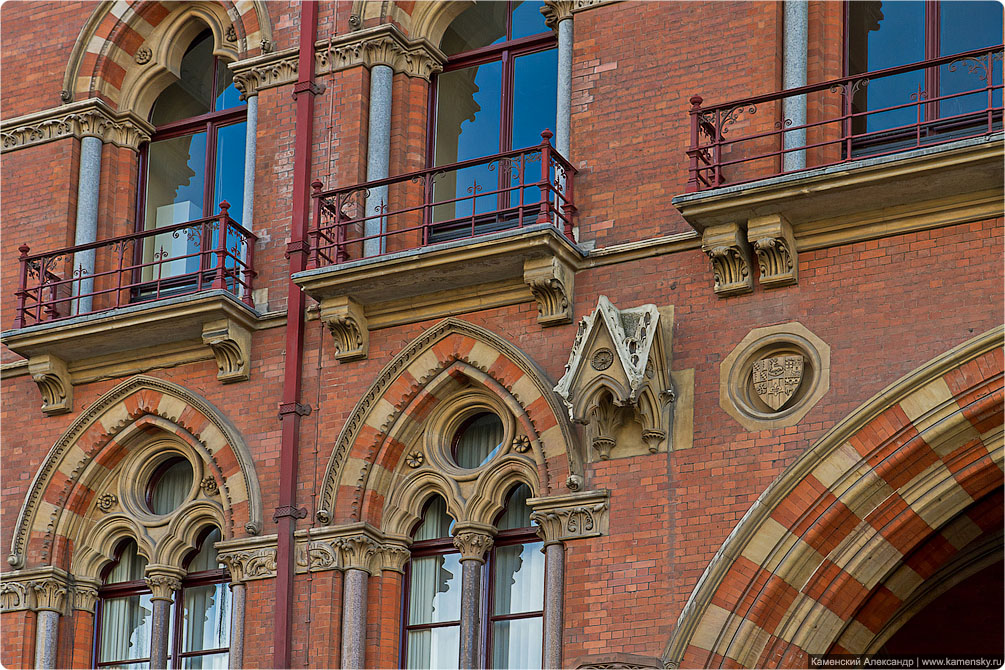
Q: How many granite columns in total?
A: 11